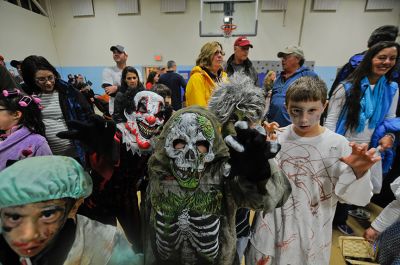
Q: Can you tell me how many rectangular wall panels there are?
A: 7